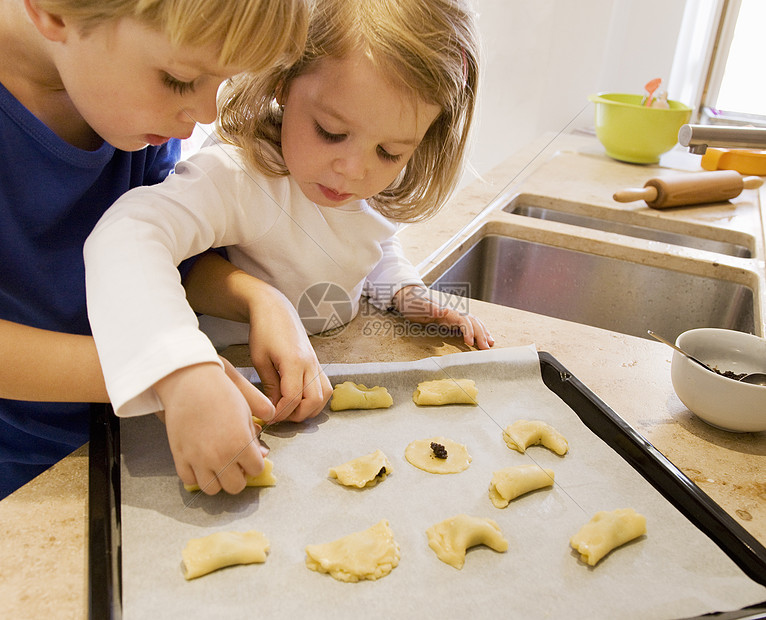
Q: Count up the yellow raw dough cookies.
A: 11